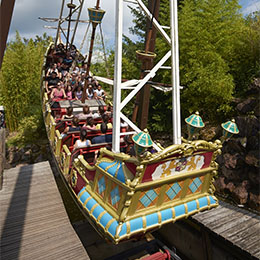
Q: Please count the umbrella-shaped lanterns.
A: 3